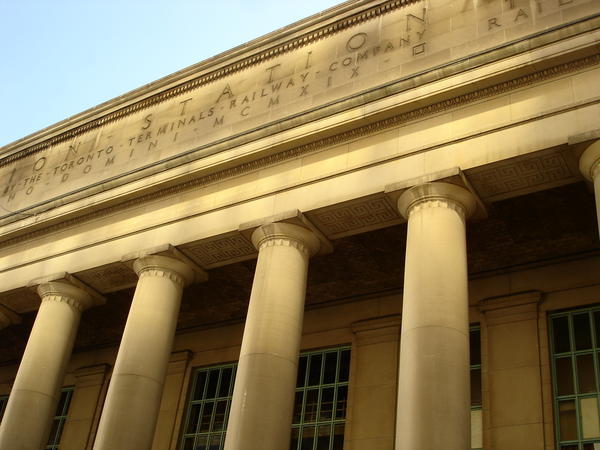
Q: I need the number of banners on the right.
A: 0